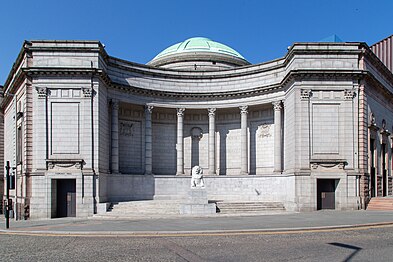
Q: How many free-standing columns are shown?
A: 6